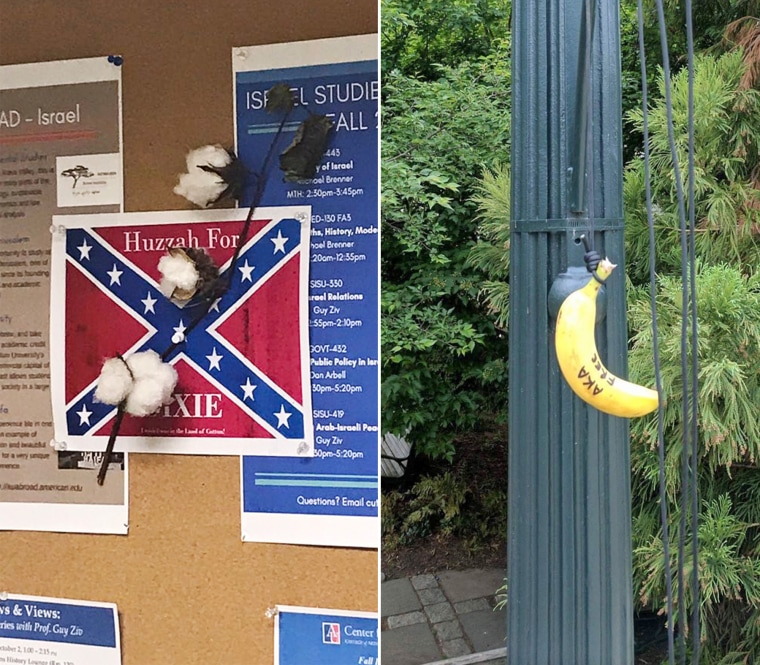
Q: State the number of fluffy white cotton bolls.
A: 3